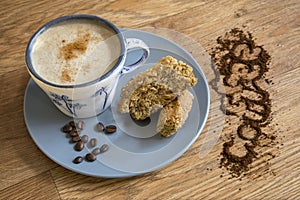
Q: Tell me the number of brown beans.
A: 15